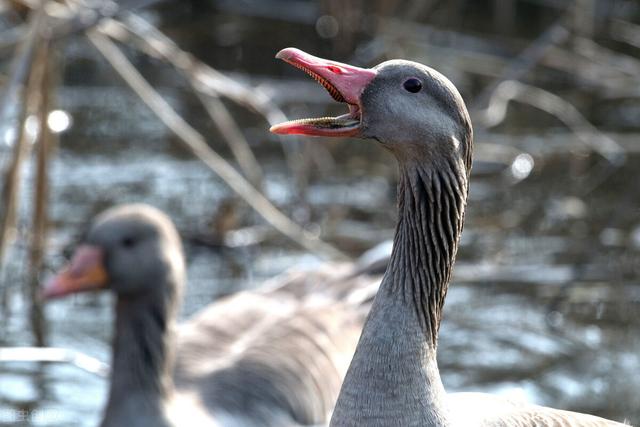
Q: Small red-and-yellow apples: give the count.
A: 0